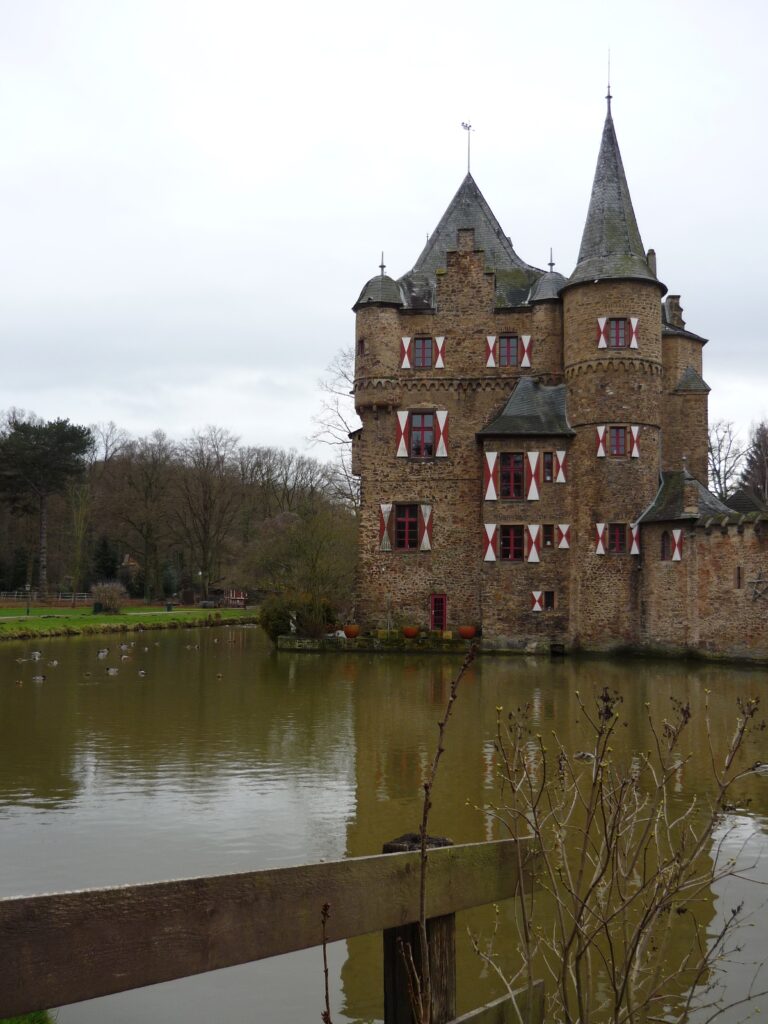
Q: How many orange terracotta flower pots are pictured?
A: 3